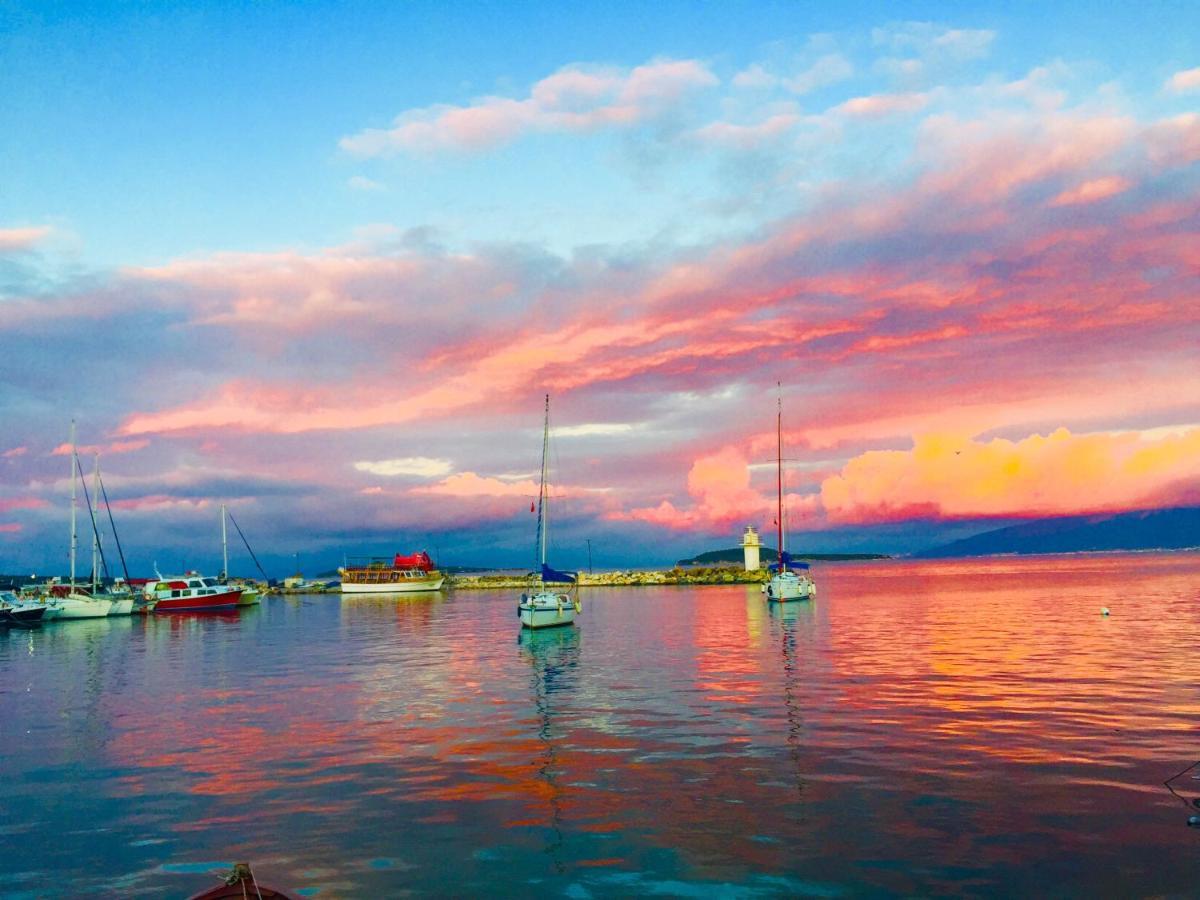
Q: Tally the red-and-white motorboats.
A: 1